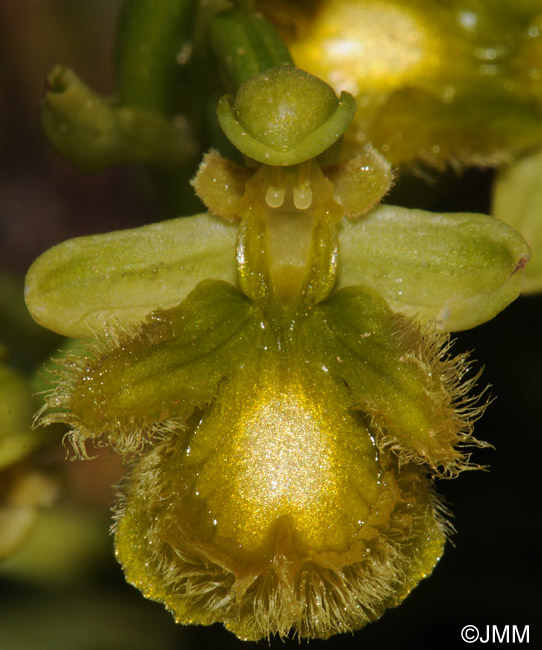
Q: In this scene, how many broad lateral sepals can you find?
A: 2